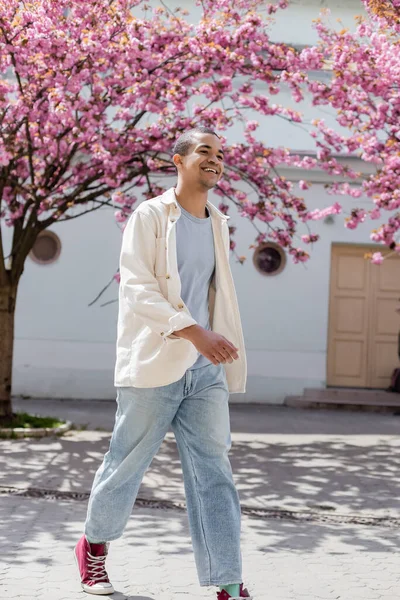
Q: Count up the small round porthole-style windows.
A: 2